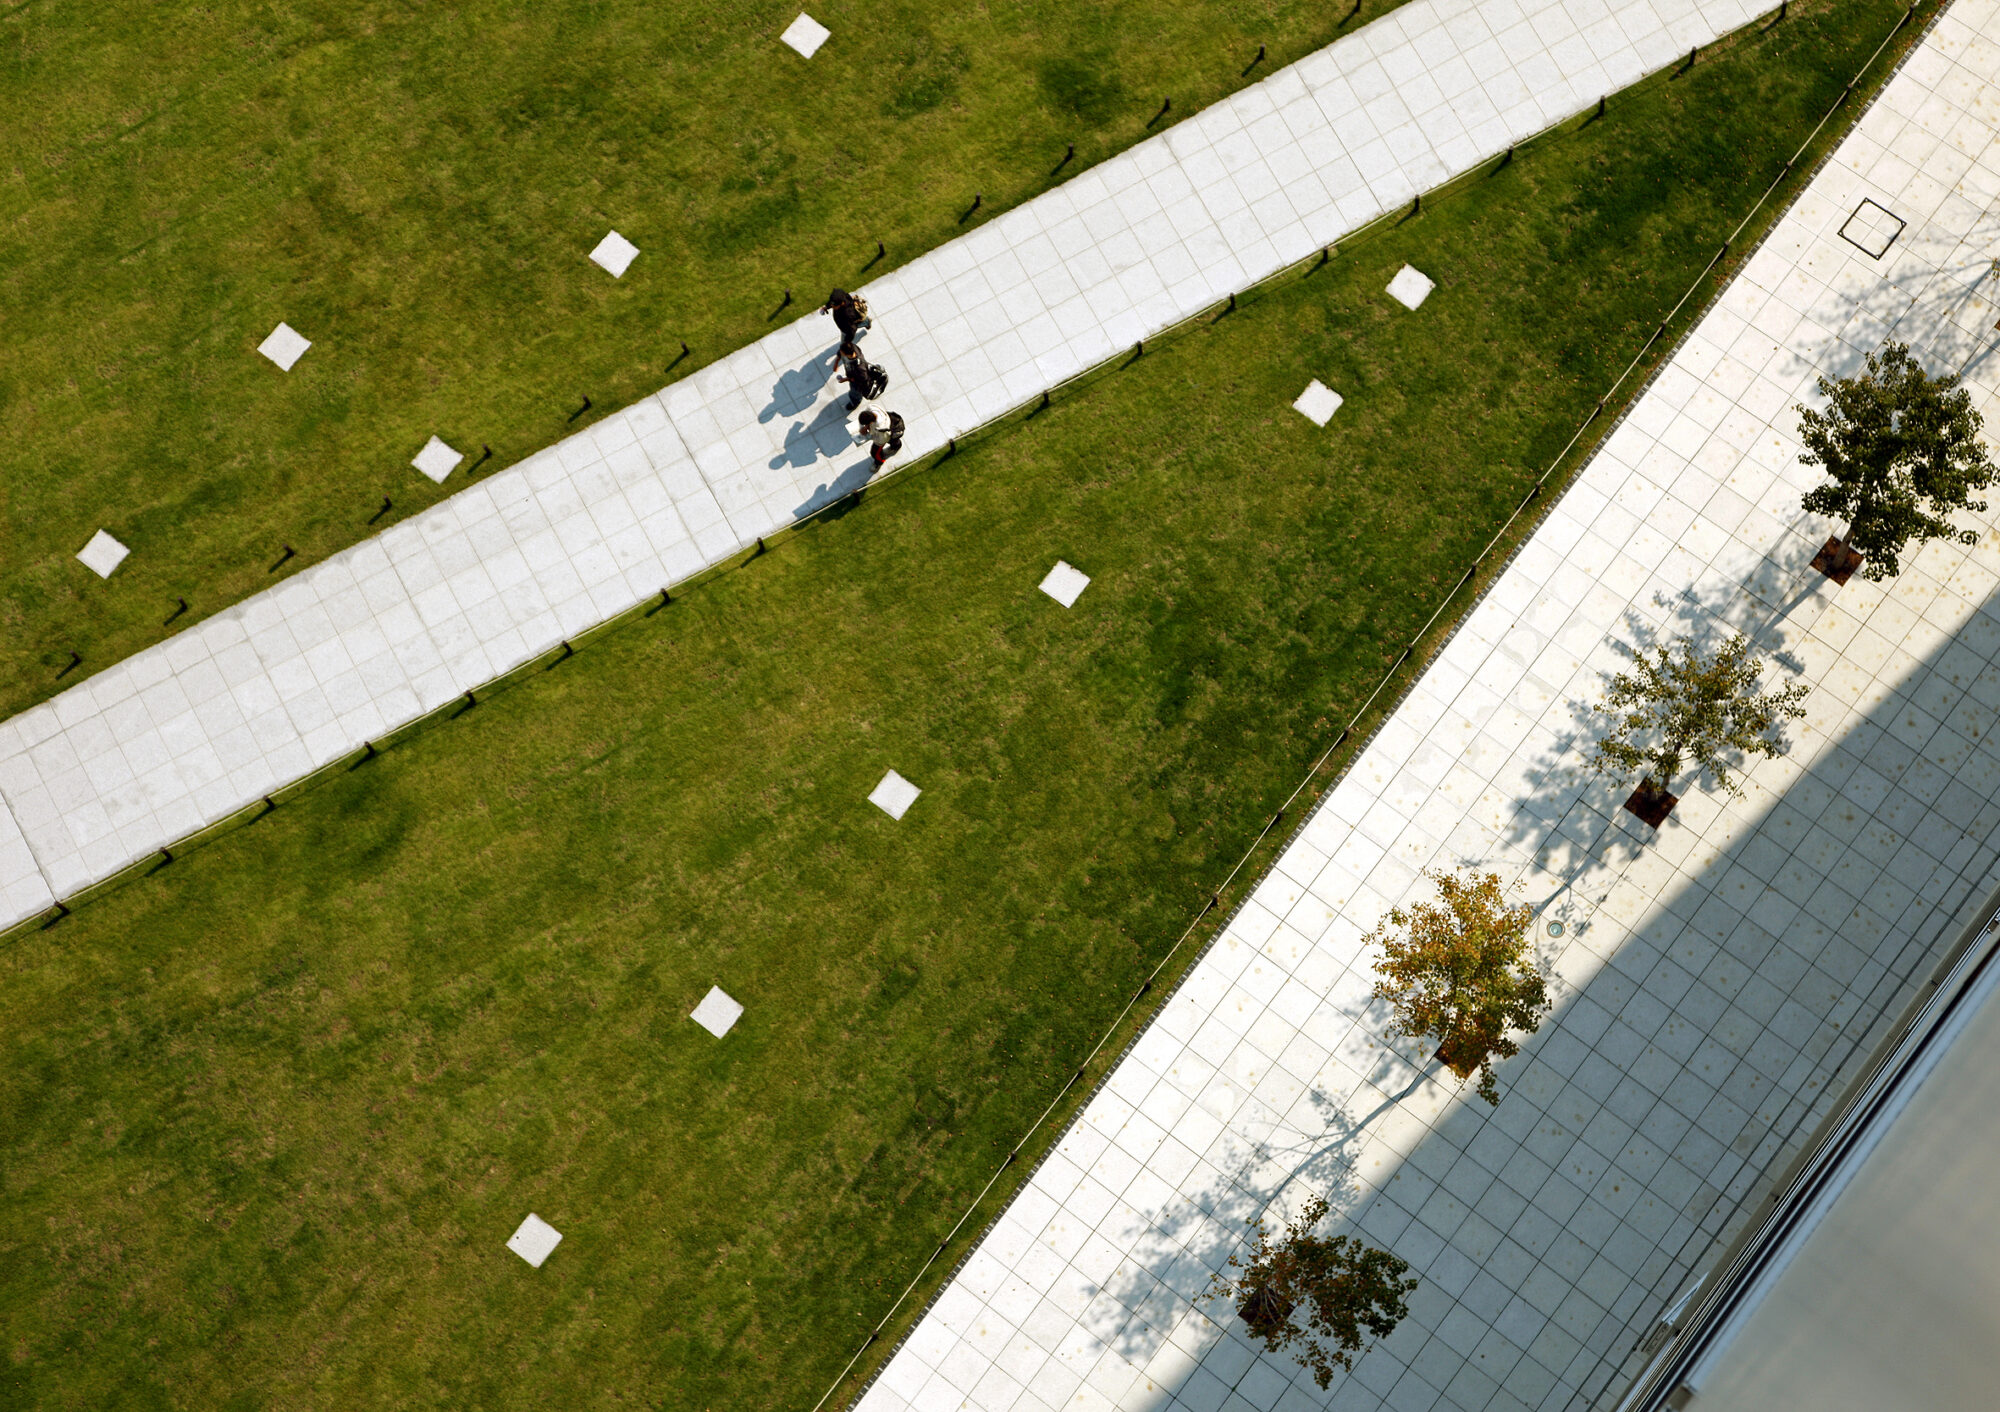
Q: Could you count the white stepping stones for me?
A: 11